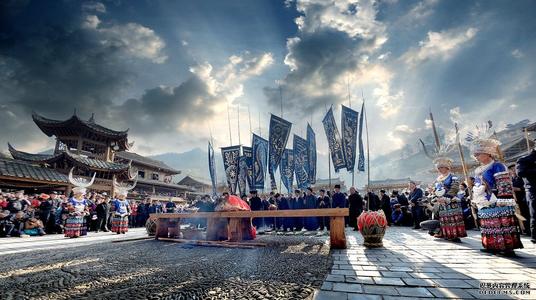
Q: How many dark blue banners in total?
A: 12